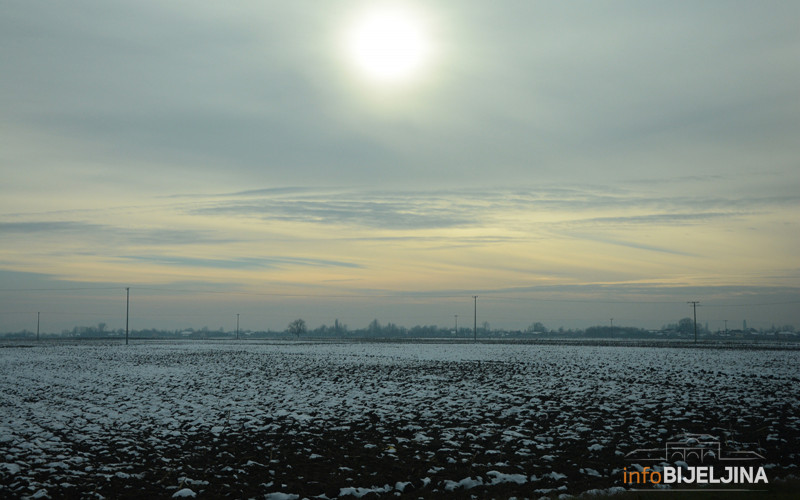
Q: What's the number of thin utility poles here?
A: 8